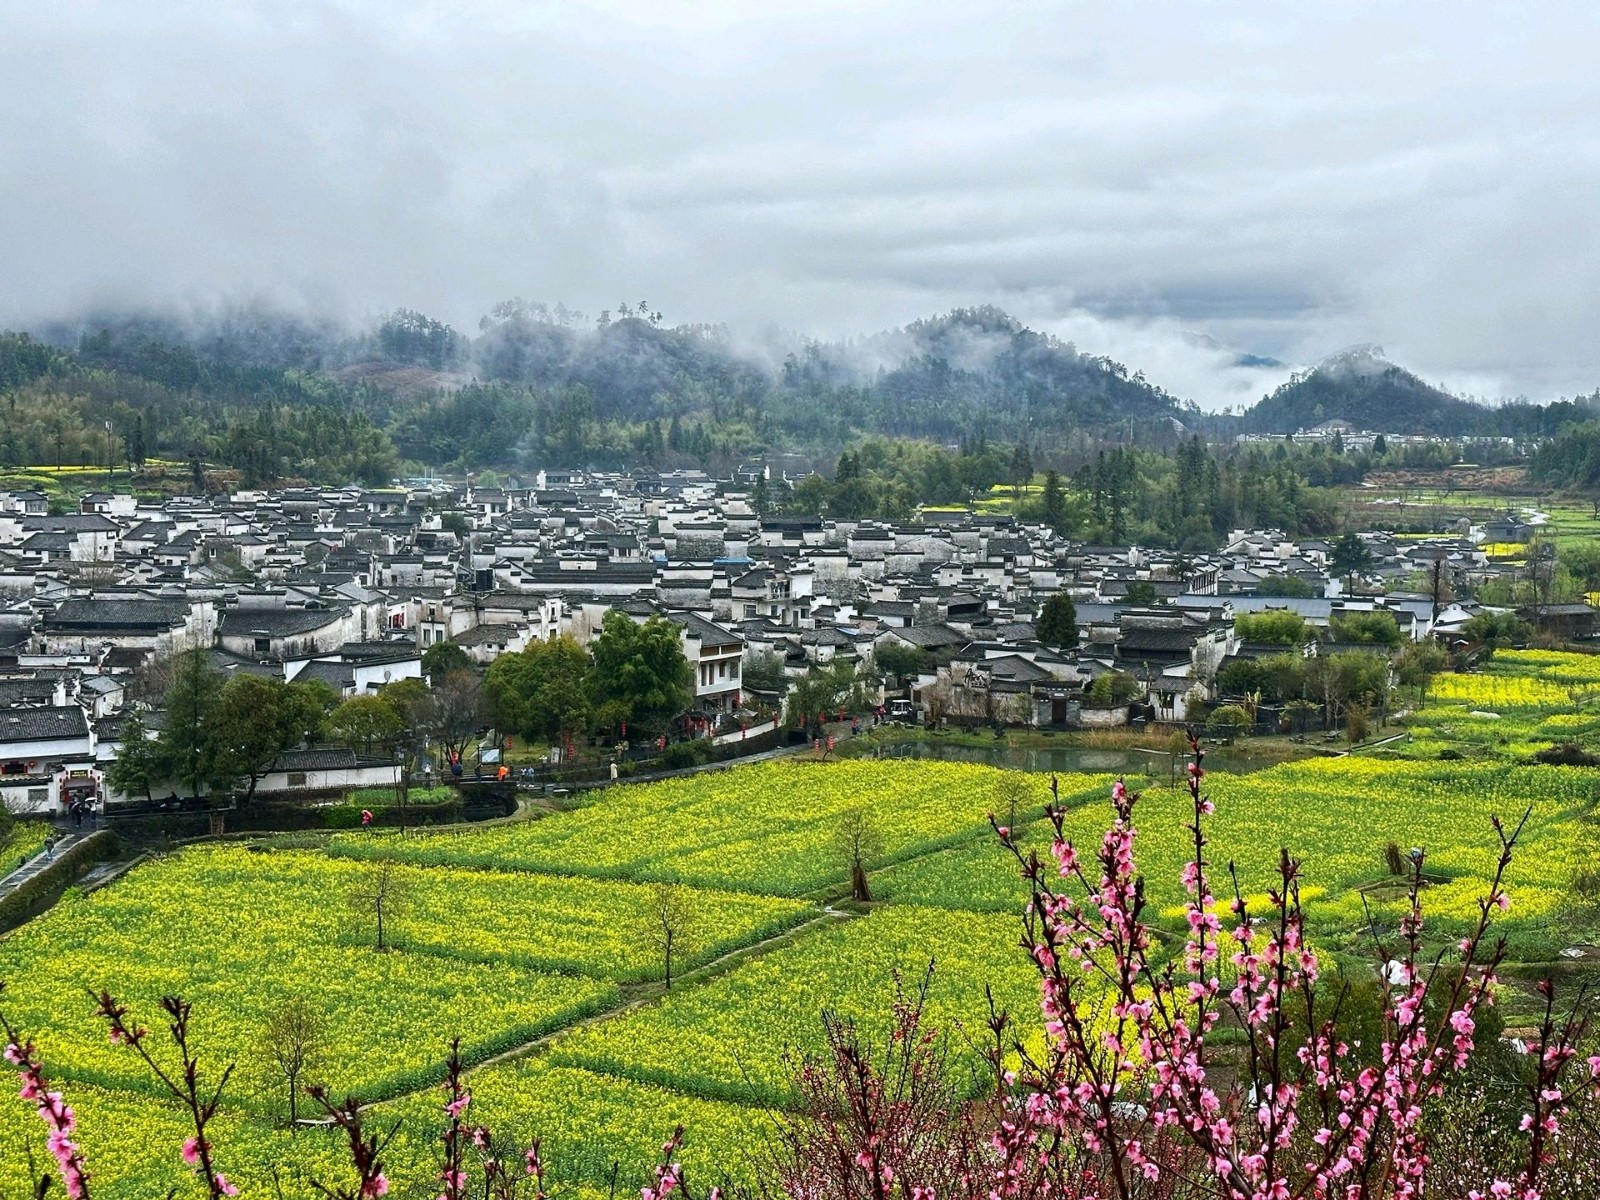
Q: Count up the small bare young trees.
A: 5